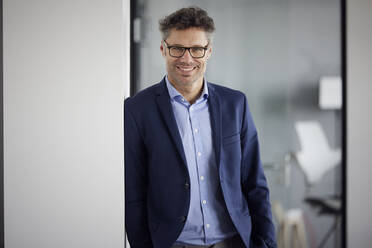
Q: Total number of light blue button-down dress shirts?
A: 1